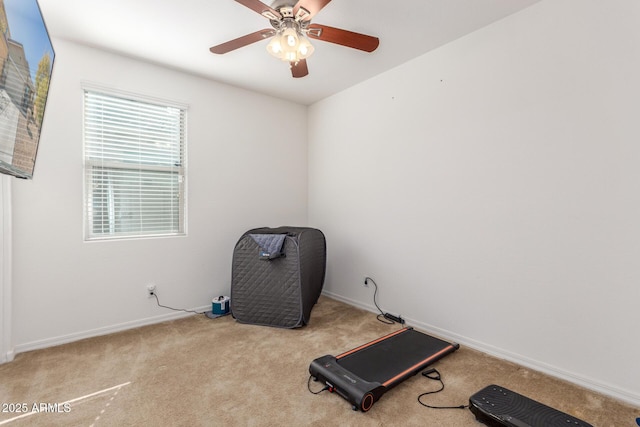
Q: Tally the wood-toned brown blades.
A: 5